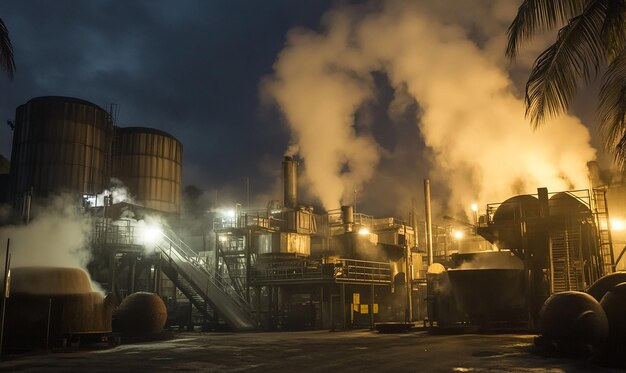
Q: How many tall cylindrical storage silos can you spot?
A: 2